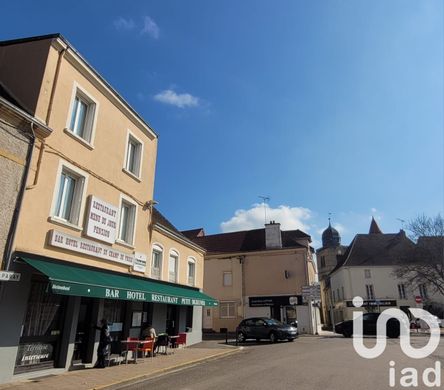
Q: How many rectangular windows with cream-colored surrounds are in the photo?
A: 4